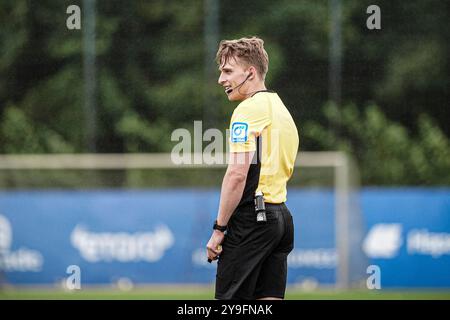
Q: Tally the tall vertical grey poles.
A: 3